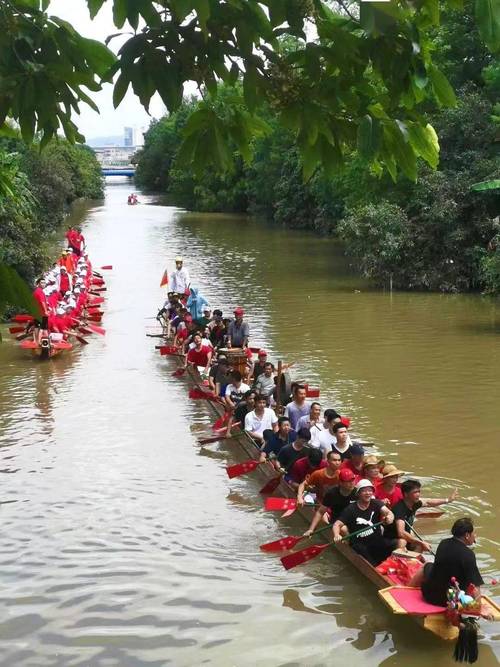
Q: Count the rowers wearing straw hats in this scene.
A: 2